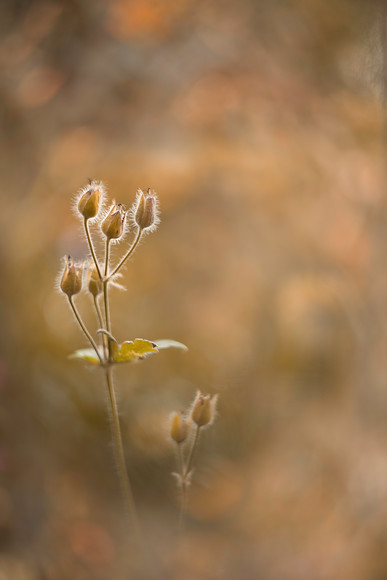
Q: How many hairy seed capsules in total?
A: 7